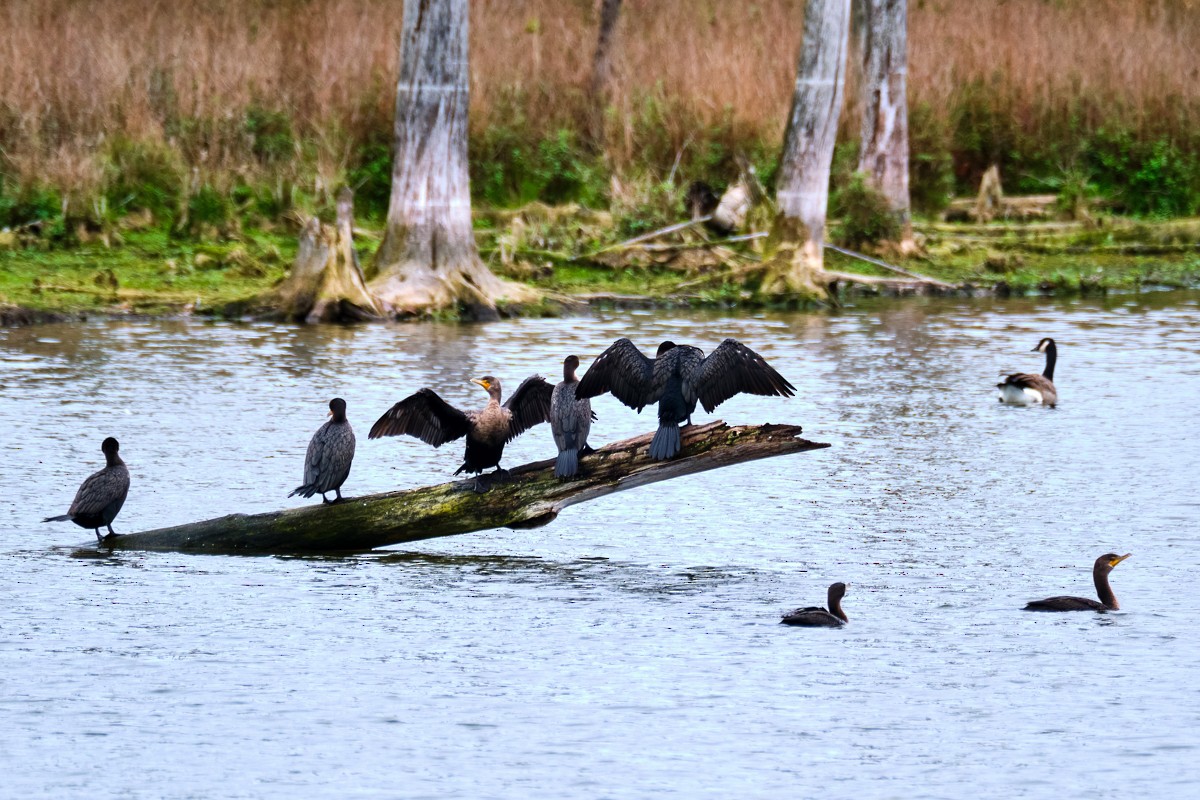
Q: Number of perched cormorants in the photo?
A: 5